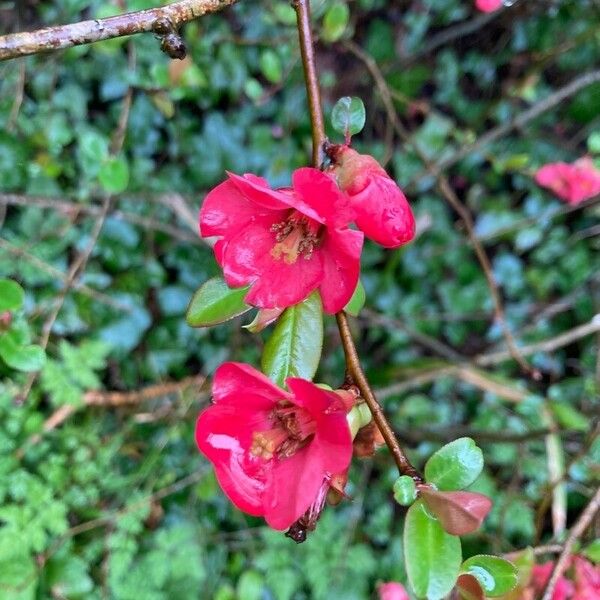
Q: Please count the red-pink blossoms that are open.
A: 2